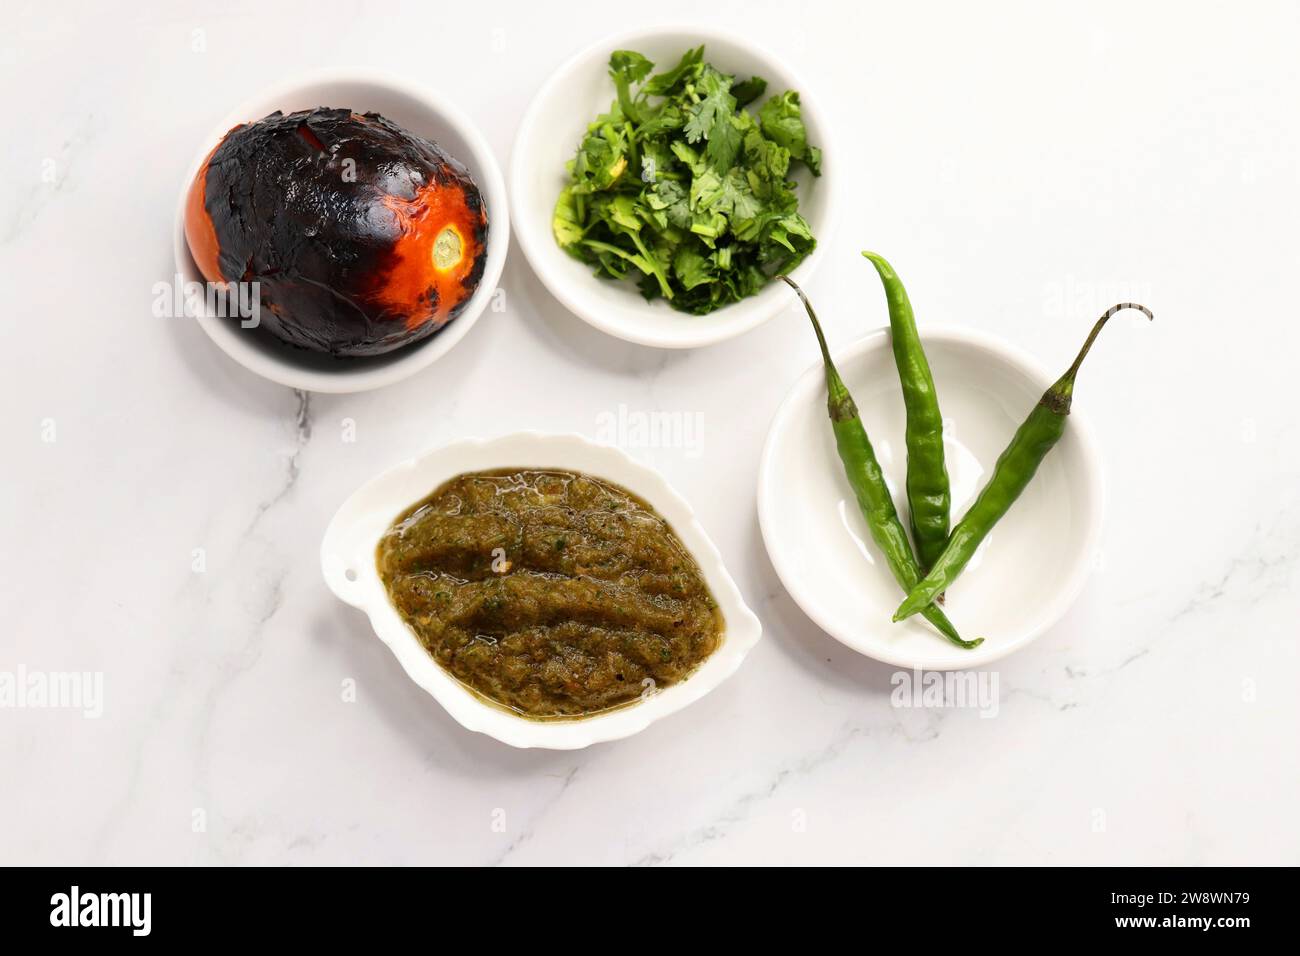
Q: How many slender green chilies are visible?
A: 3